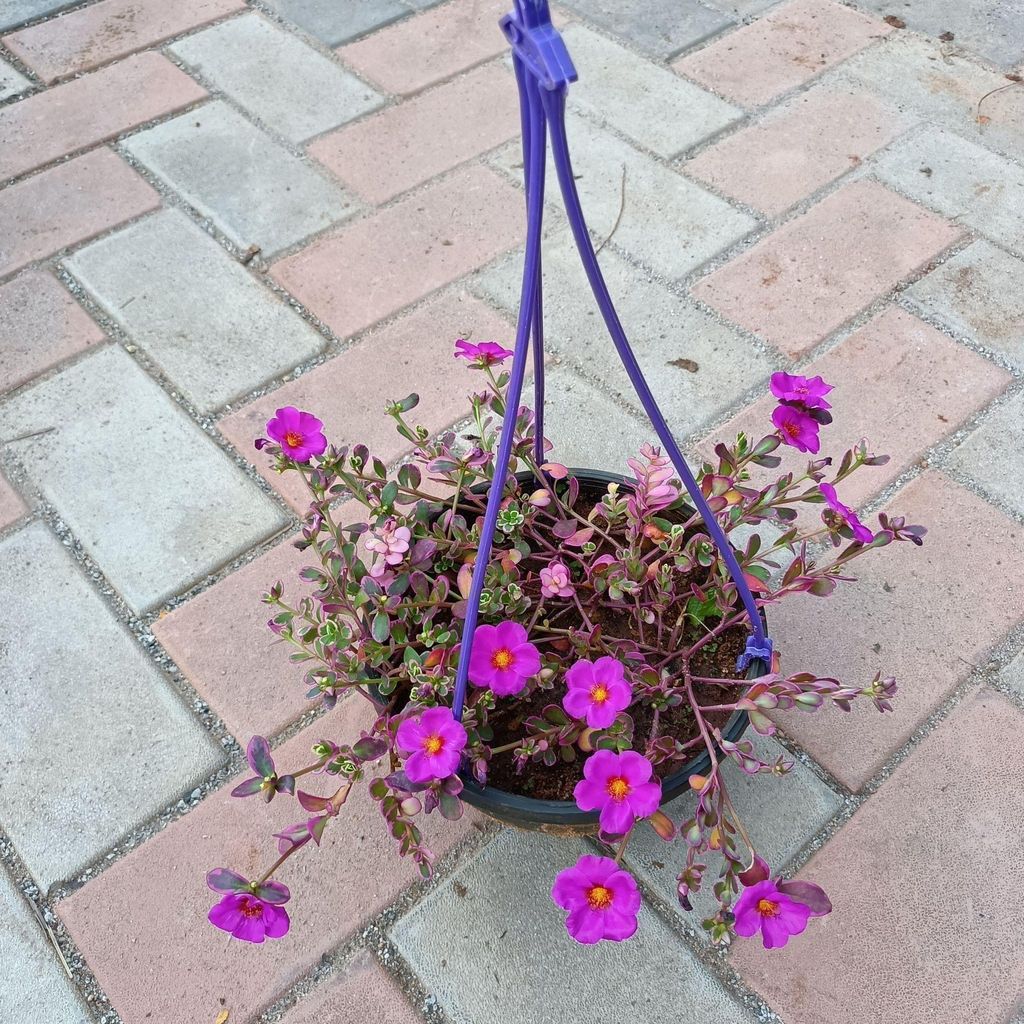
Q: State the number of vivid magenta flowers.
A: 12